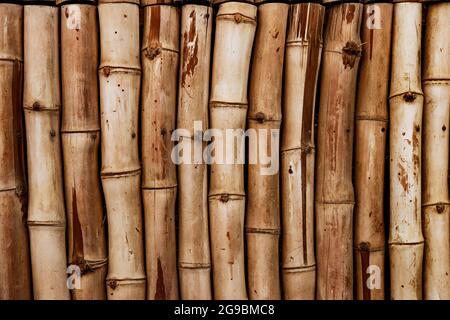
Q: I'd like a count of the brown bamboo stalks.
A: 13